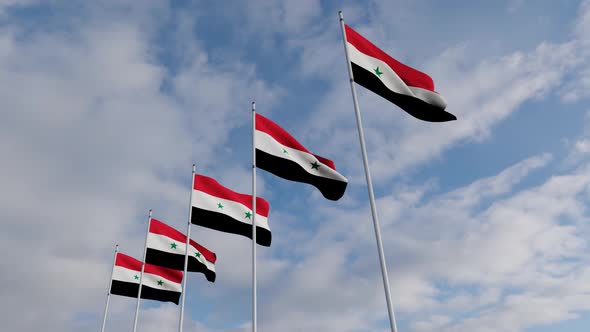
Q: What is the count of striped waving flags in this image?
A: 5